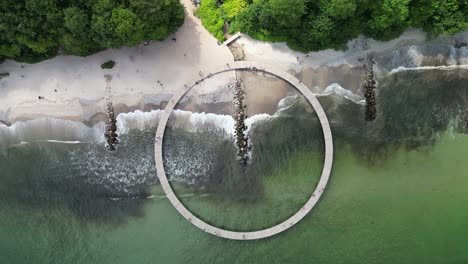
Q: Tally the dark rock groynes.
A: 3